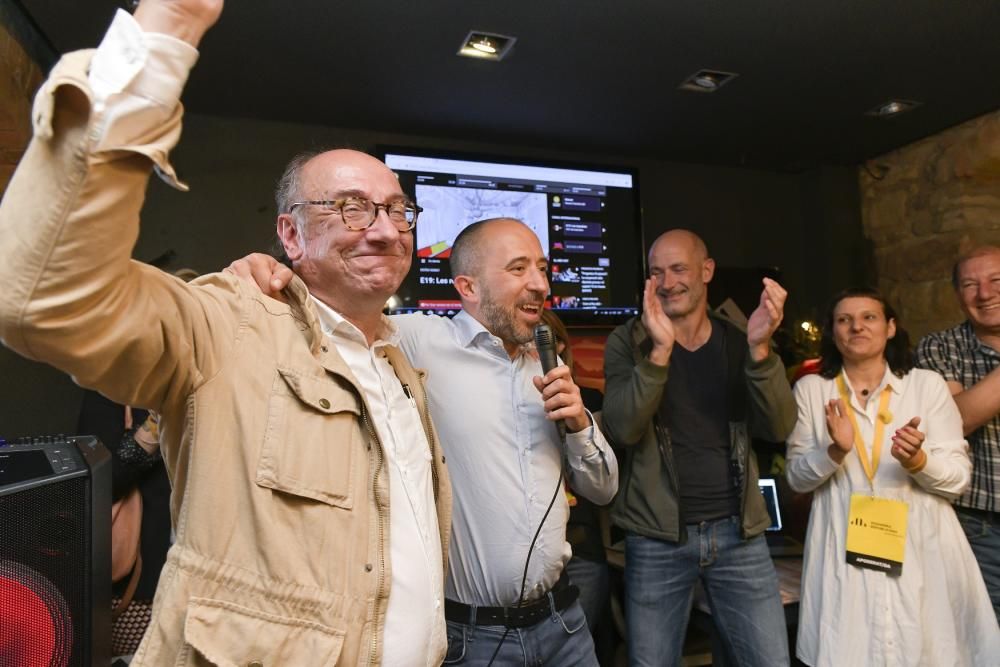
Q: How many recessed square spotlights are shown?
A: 3